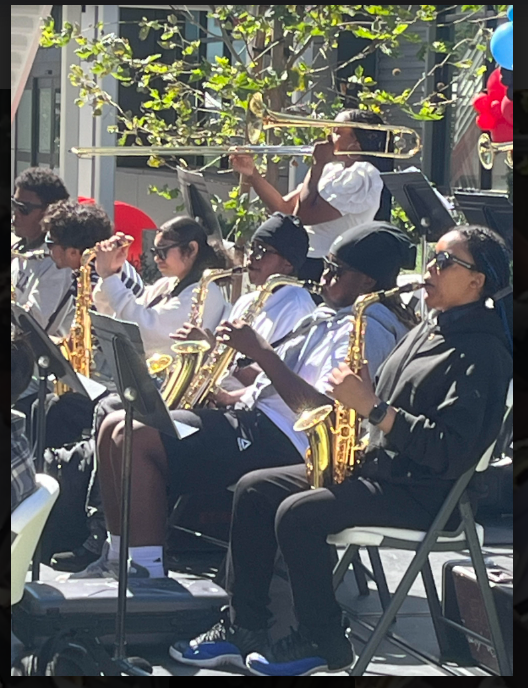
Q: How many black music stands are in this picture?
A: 5